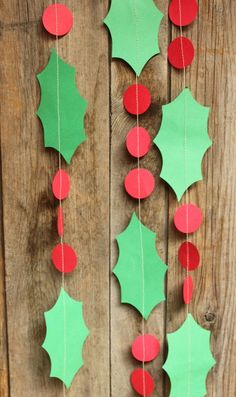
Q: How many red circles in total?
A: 14